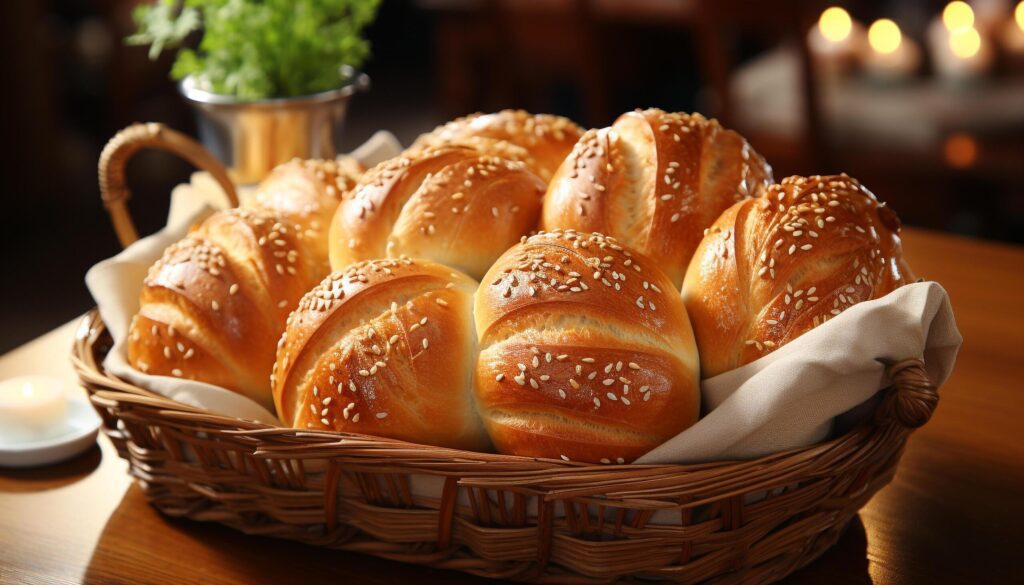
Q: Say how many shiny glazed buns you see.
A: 8